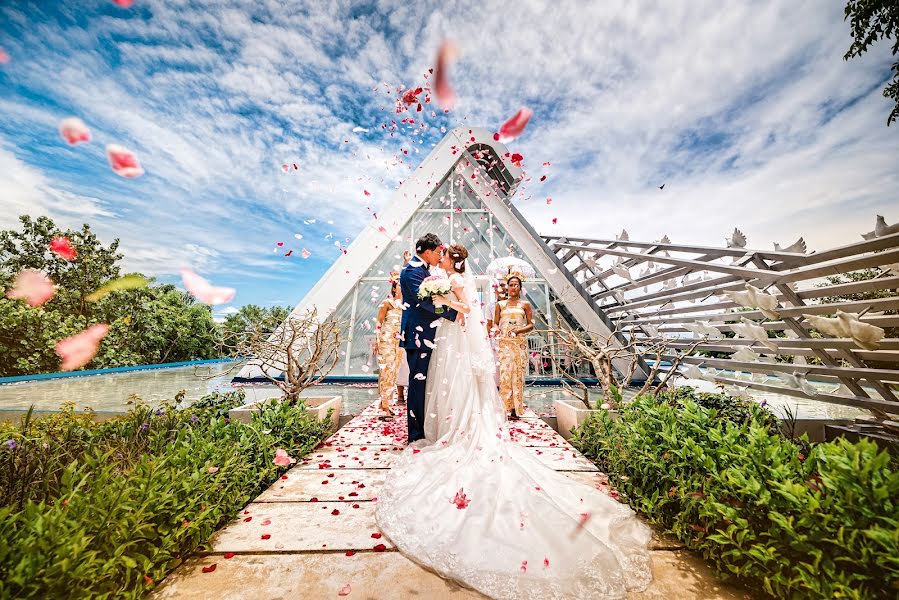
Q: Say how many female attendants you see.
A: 2